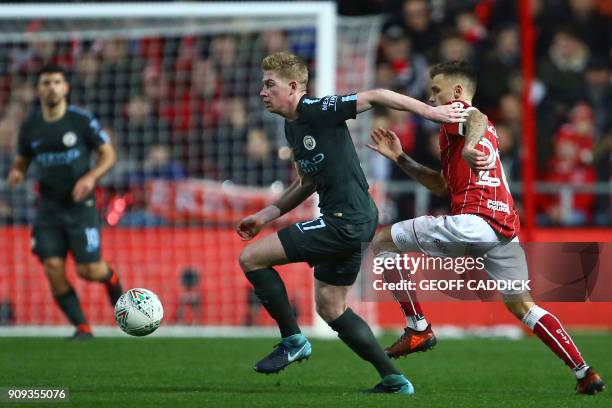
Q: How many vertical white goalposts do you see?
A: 1